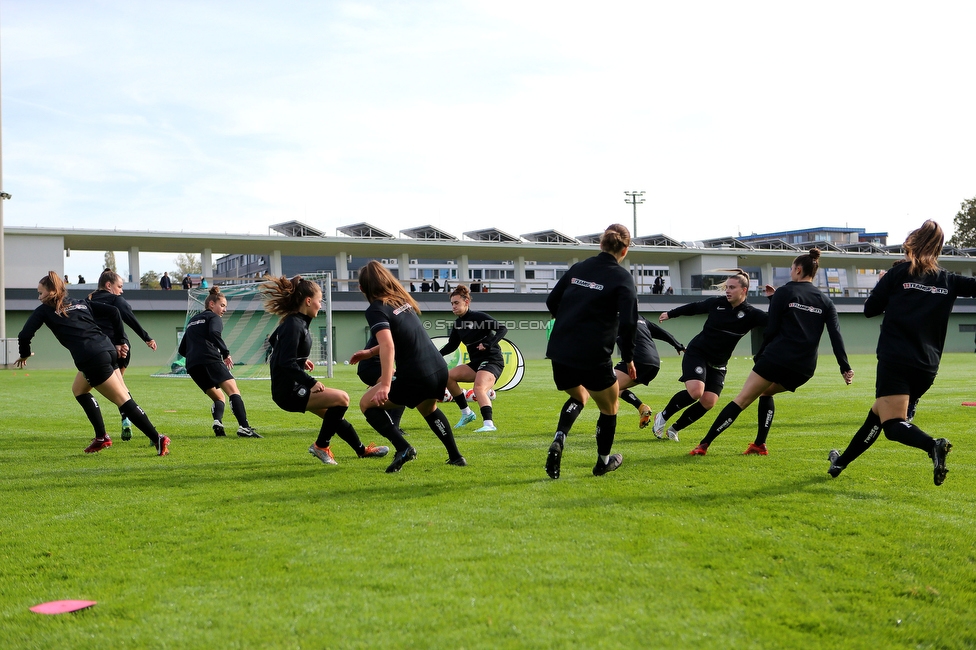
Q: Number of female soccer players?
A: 12